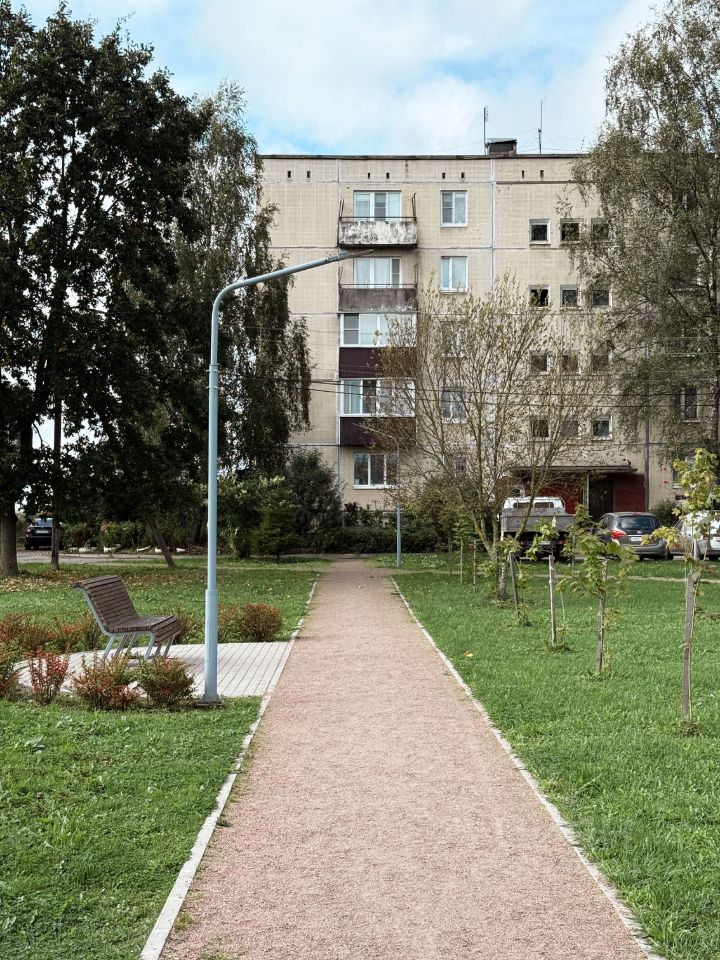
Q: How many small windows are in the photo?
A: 12